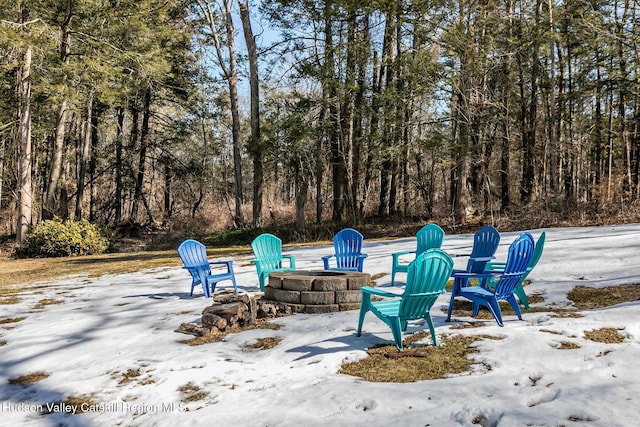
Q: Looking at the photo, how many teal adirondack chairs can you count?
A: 4